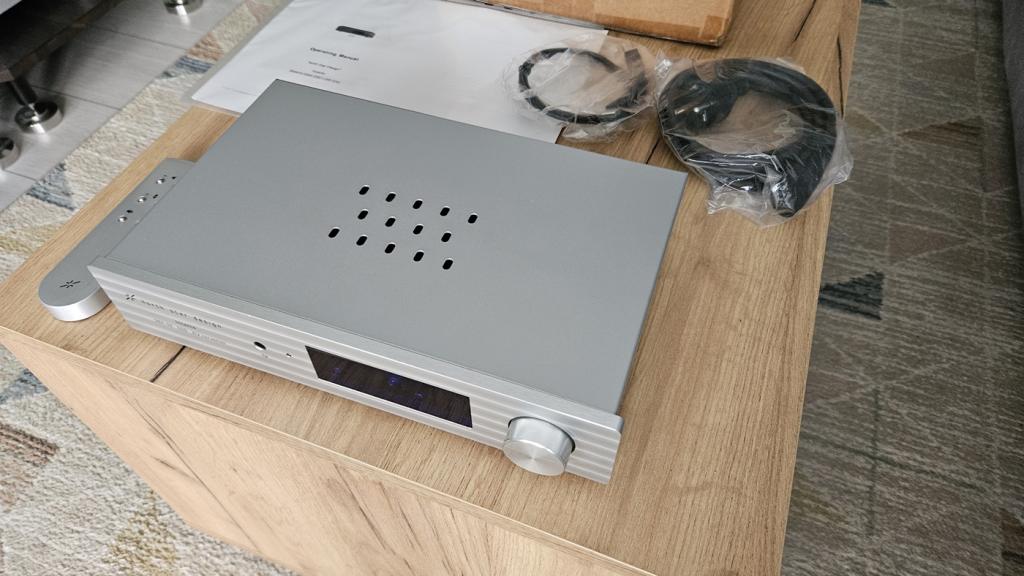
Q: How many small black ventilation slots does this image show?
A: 14